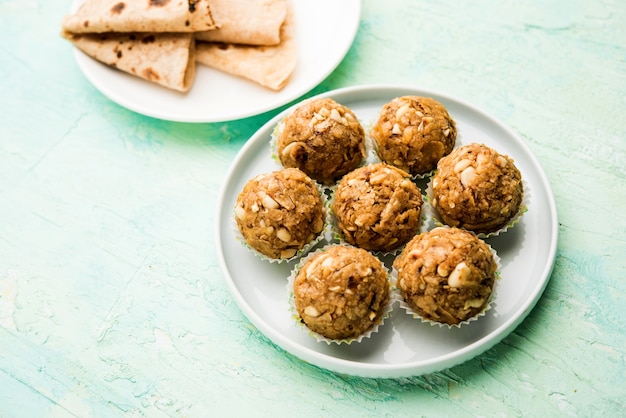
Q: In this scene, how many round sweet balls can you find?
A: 7